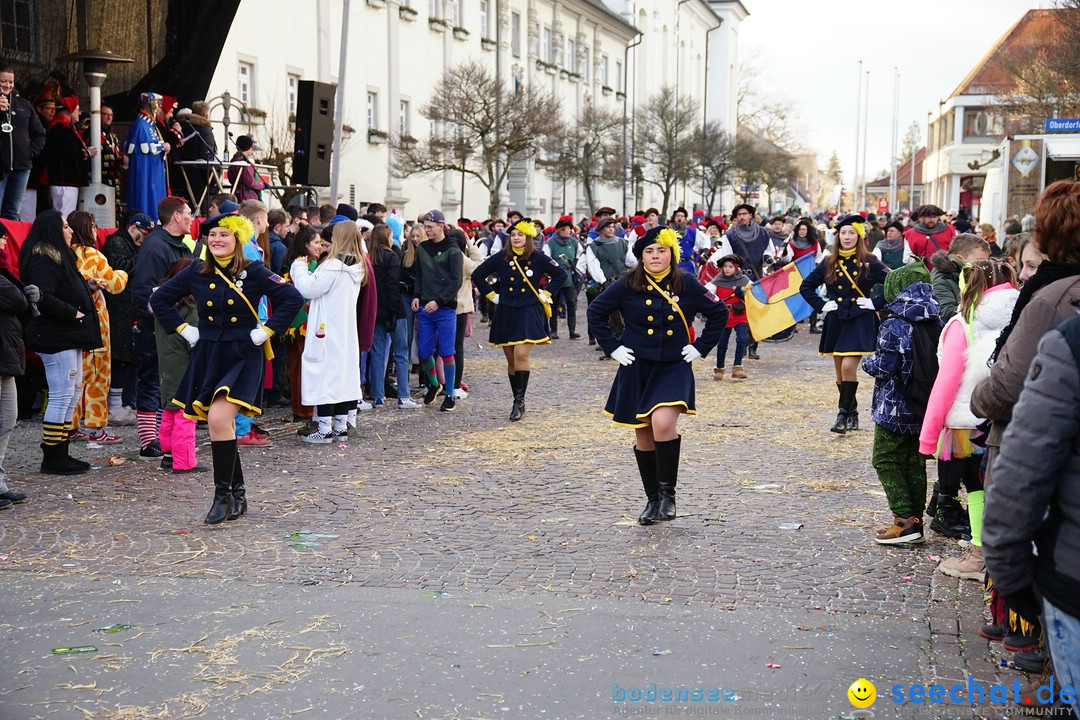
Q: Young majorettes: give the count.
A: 4